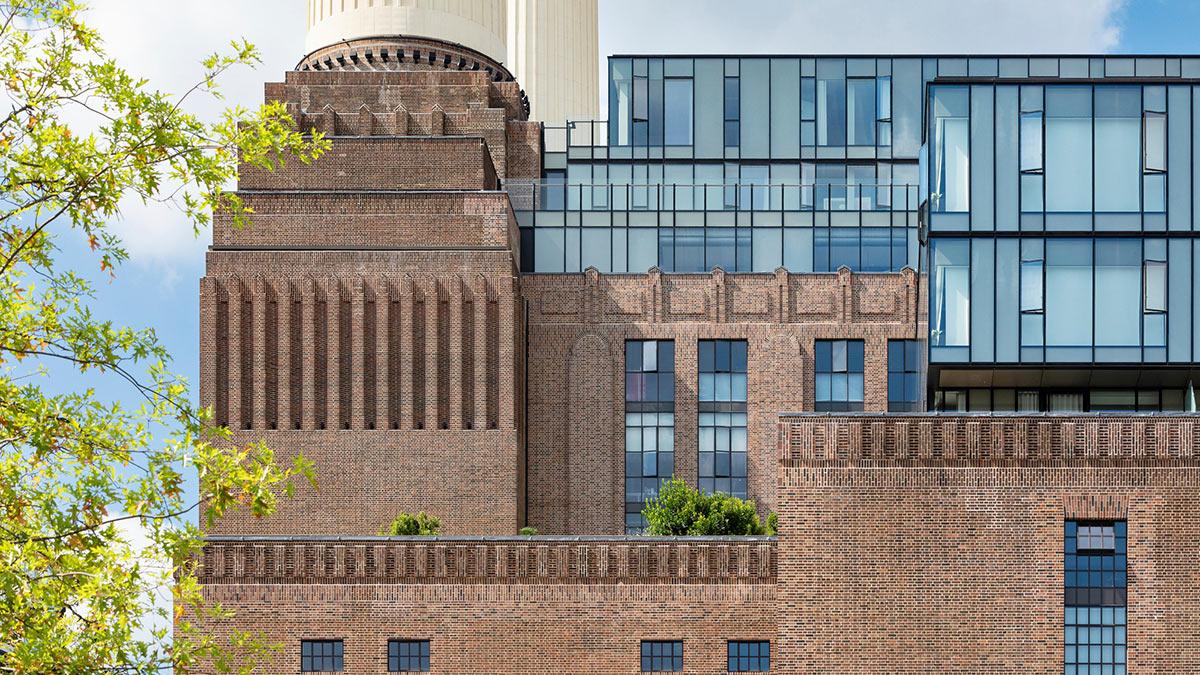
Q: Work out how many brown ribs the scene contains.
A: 13